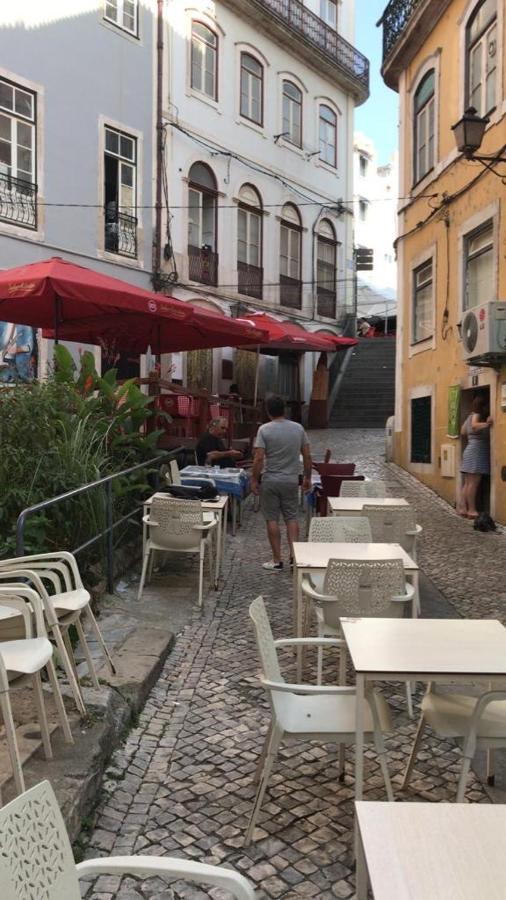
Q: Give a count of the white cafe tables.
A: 5